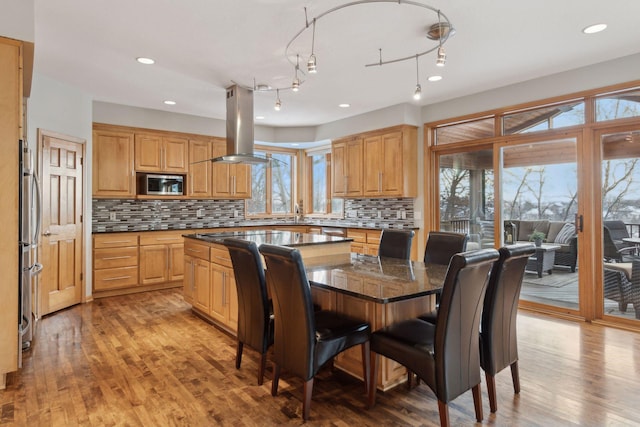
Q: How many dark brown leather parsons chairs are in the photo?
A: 6